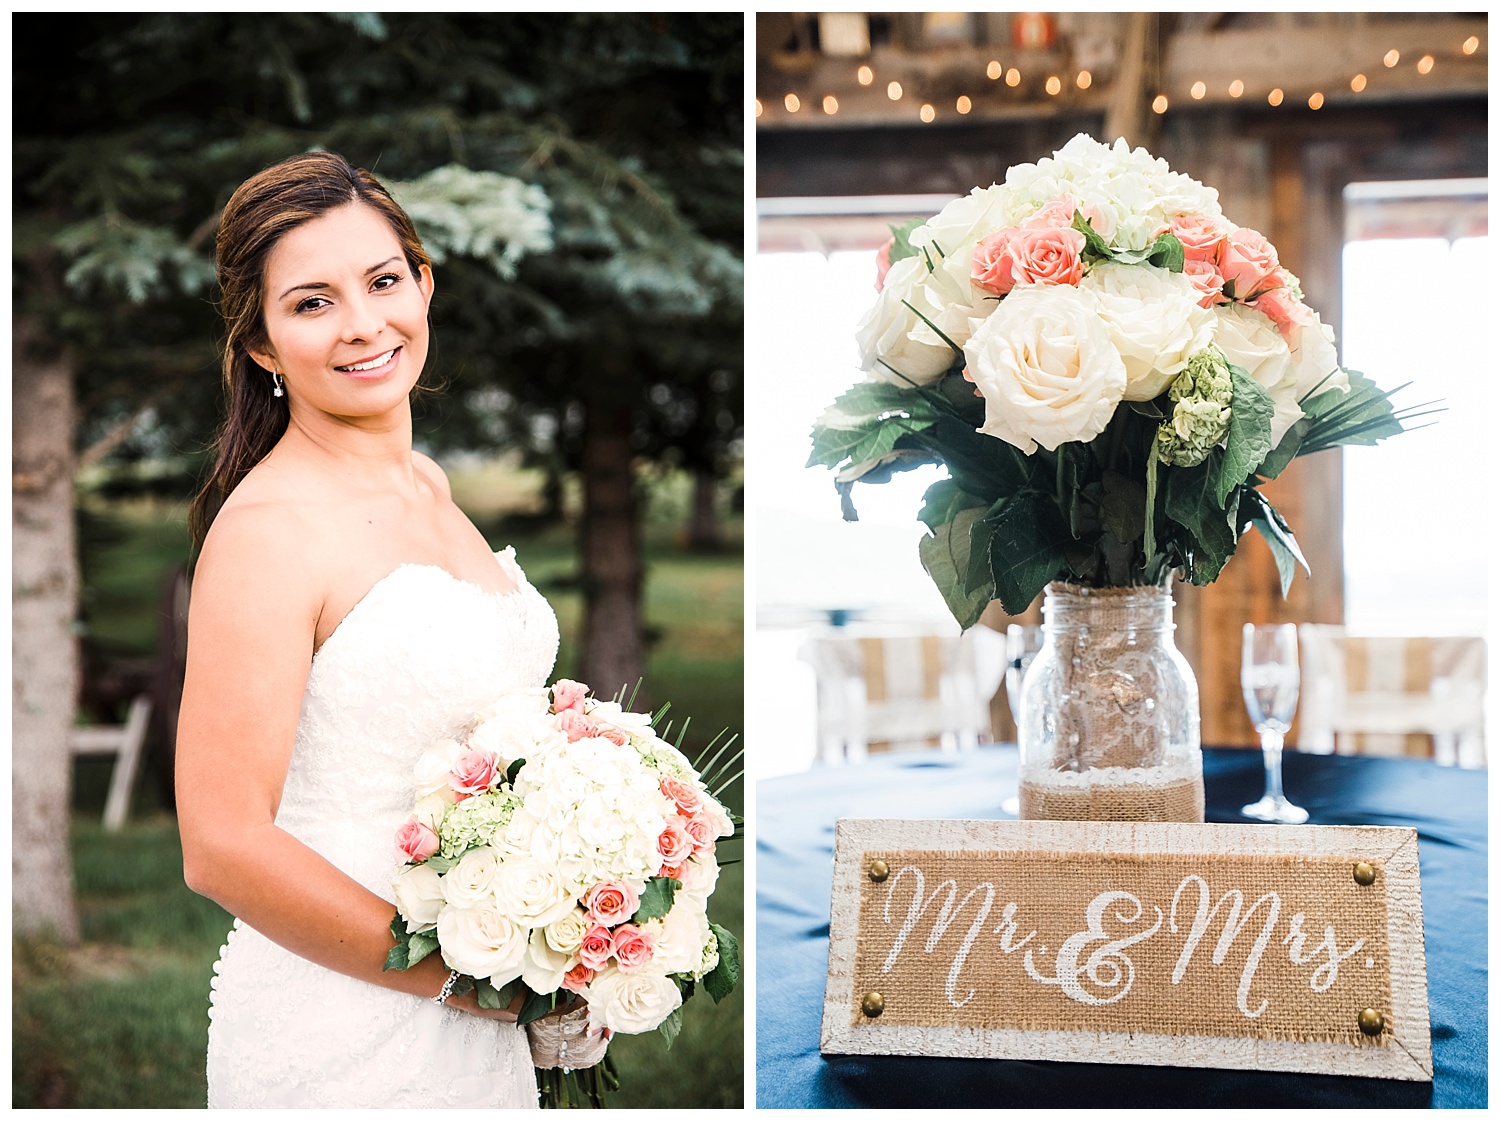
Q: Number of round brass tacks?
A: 4